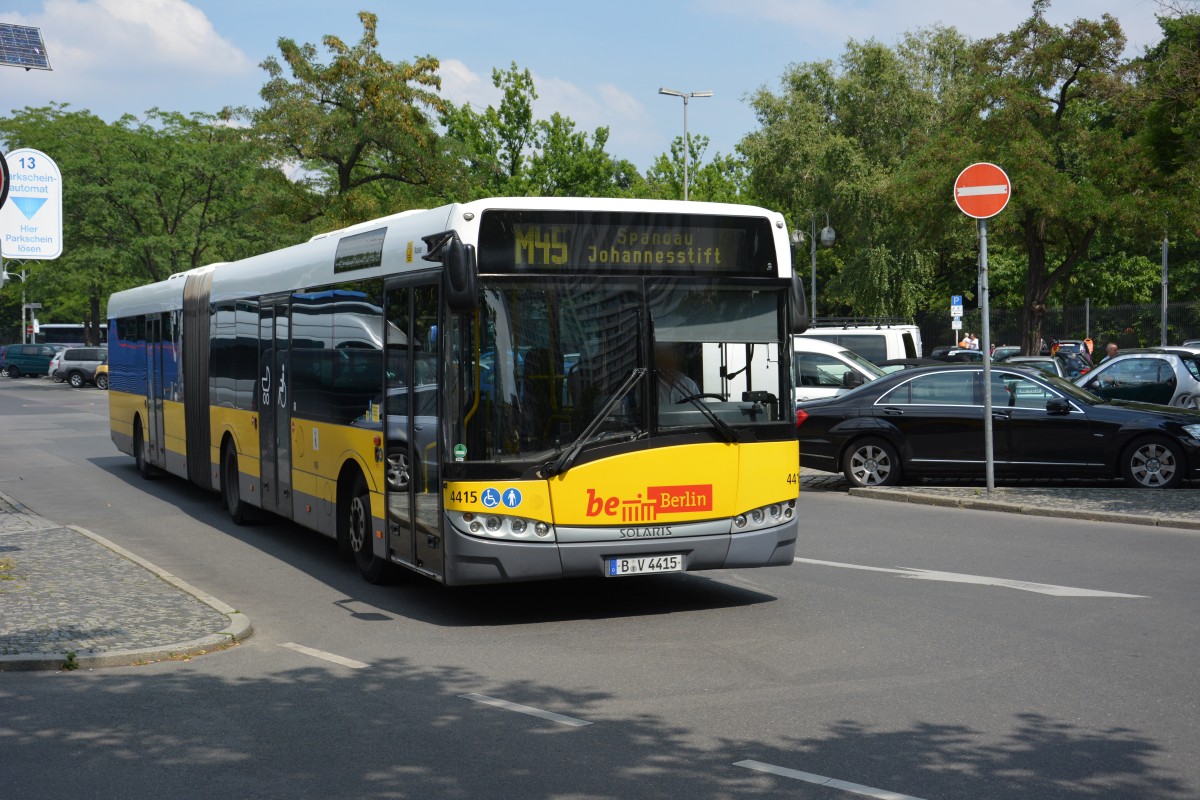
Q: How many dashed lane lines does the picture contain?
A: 3